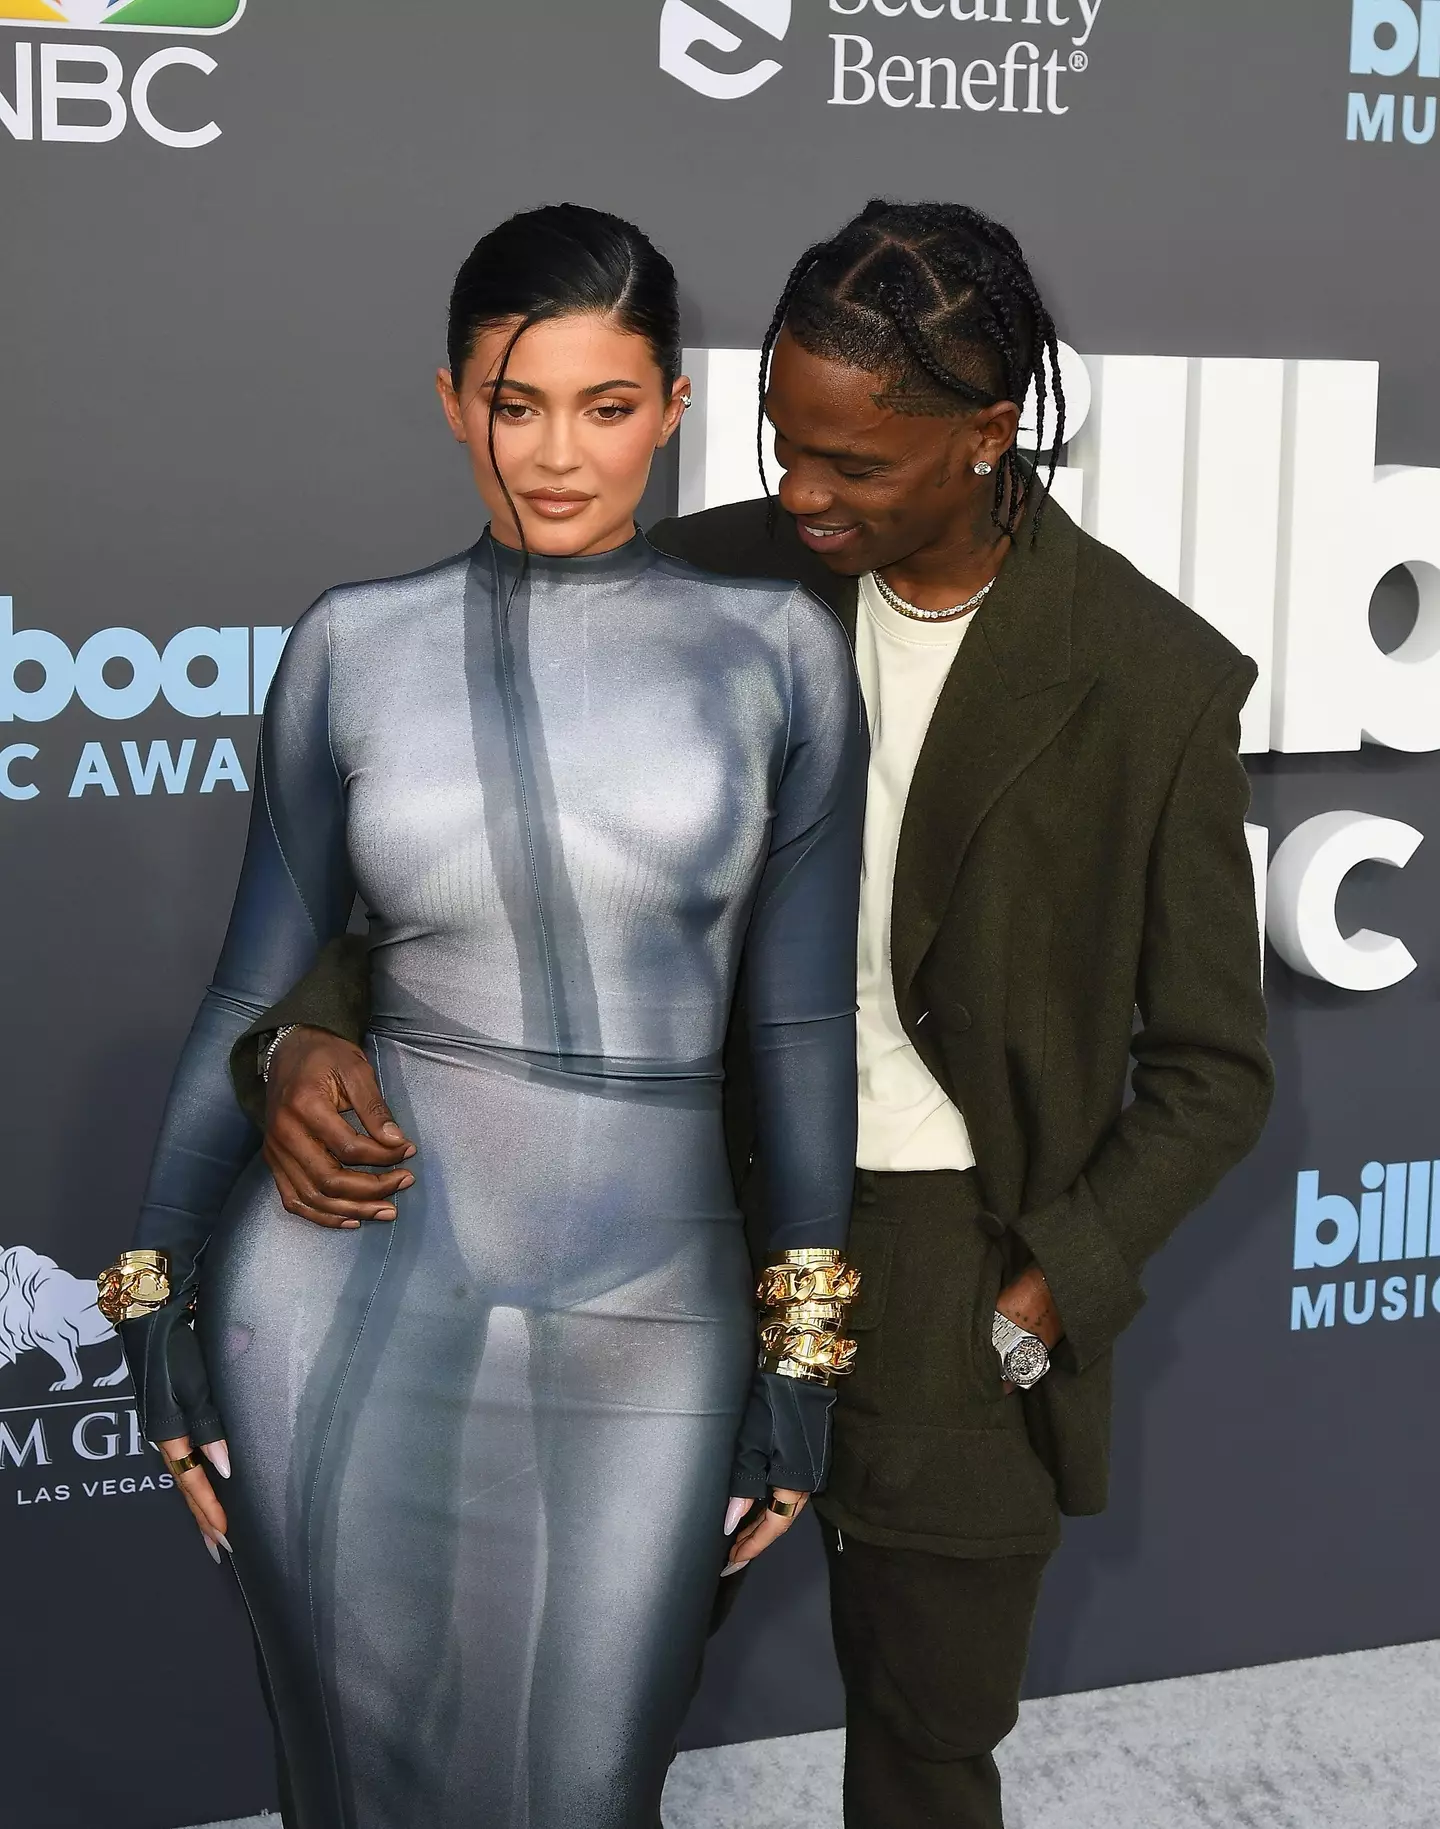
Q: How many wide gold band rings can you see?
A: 2